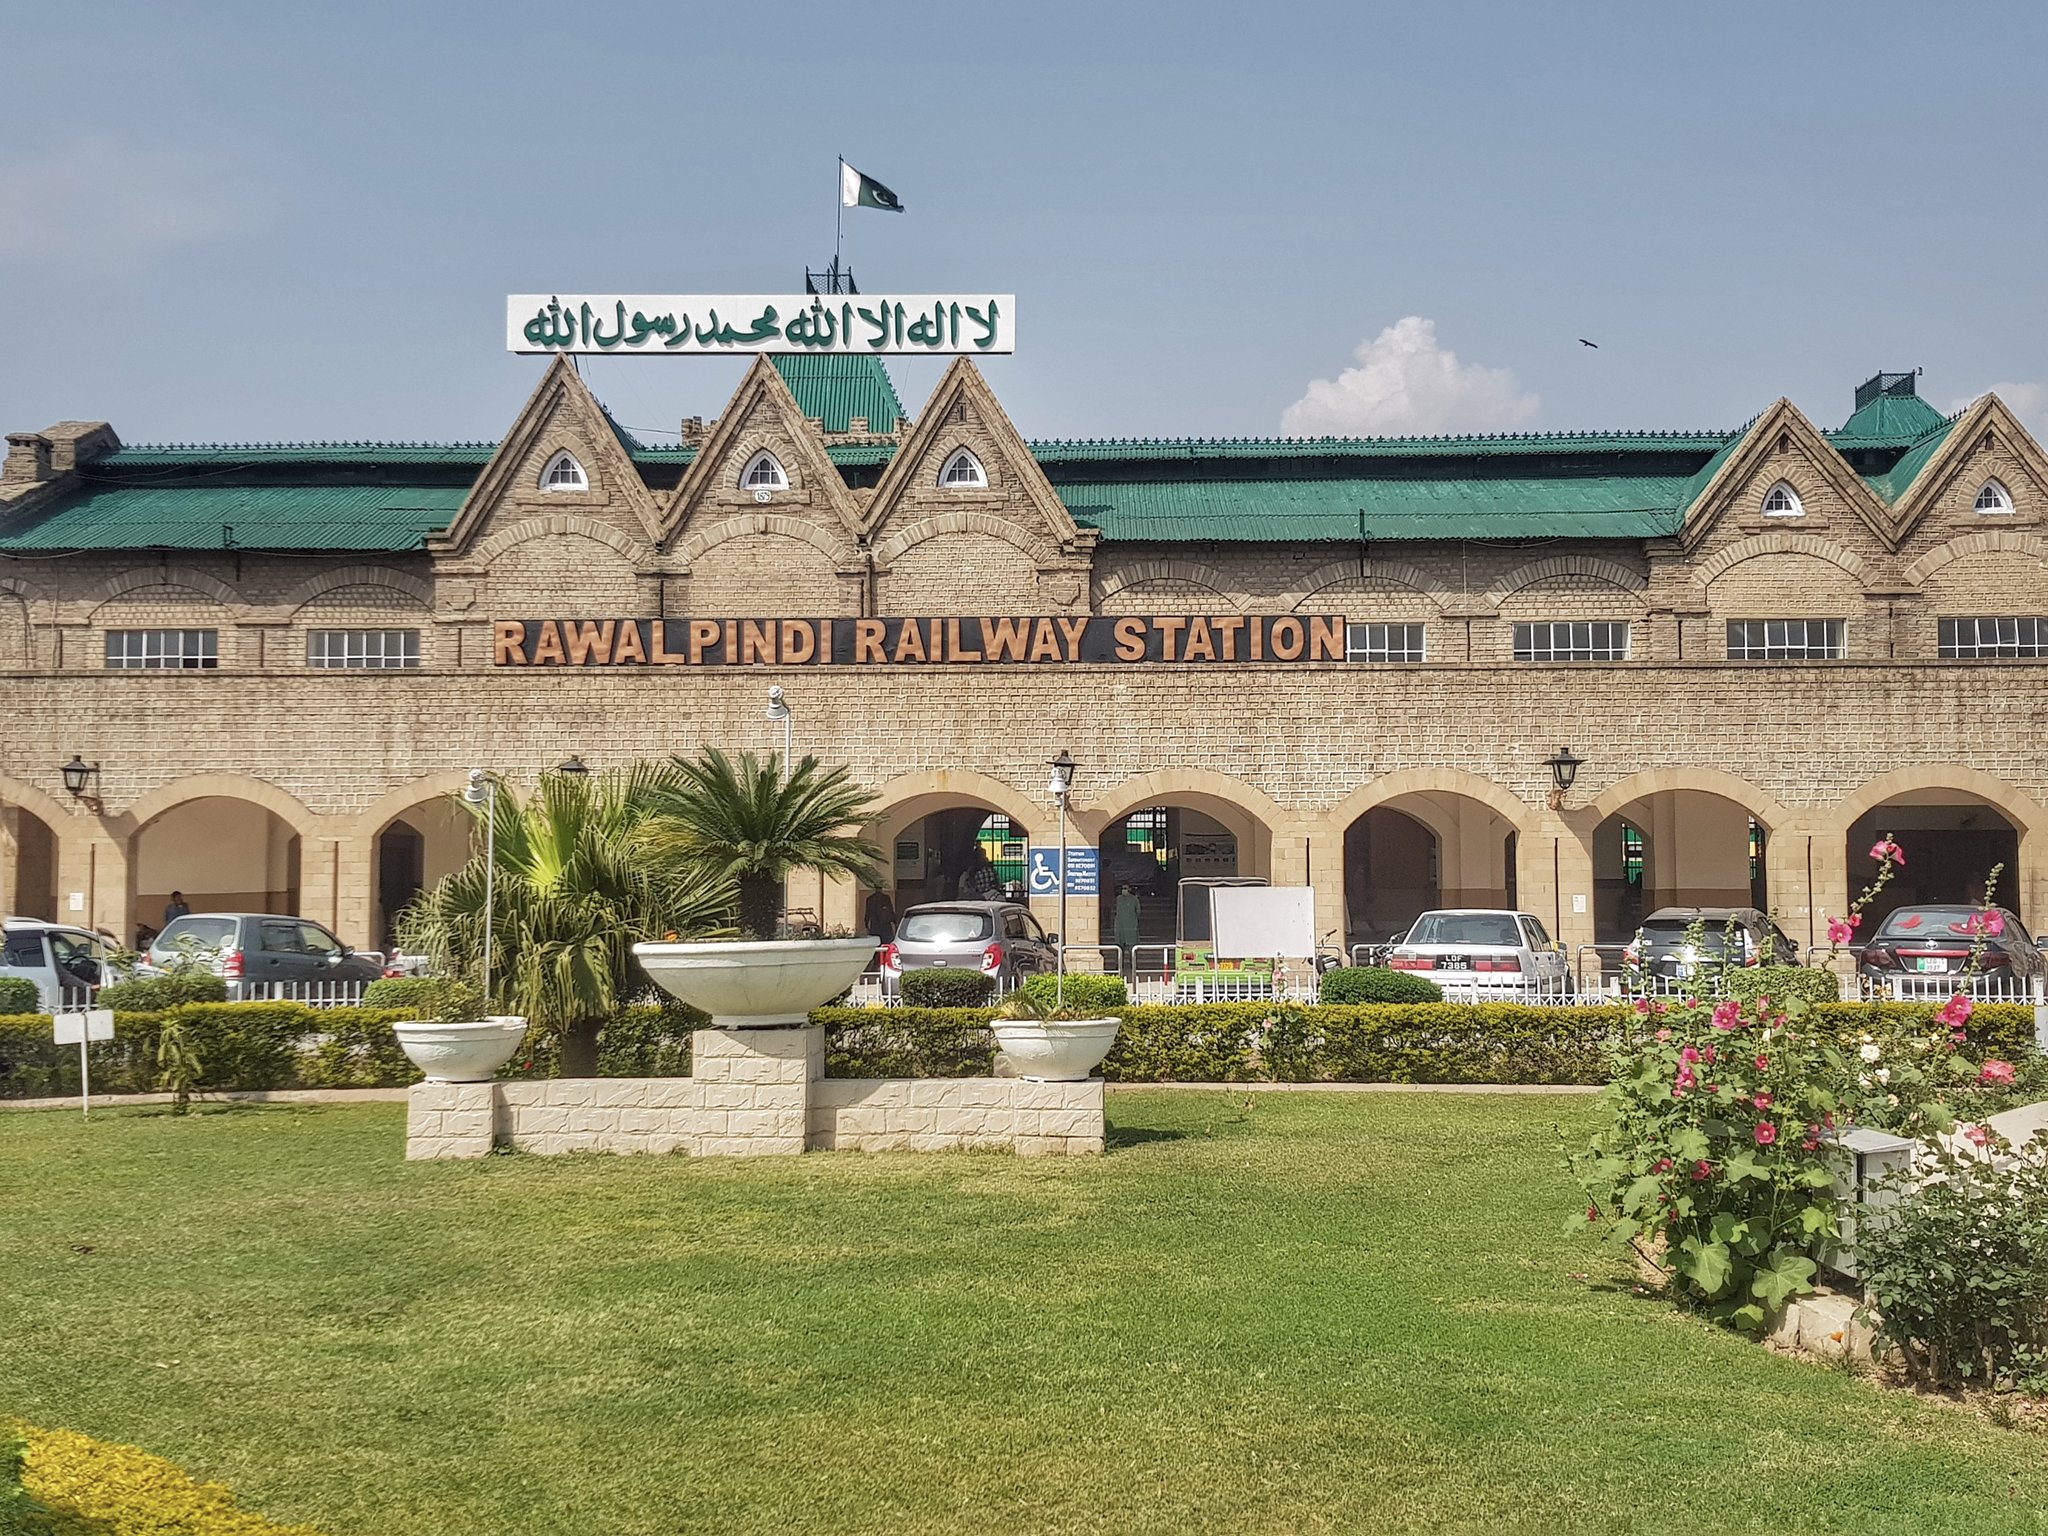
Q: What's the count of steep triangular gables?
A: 5